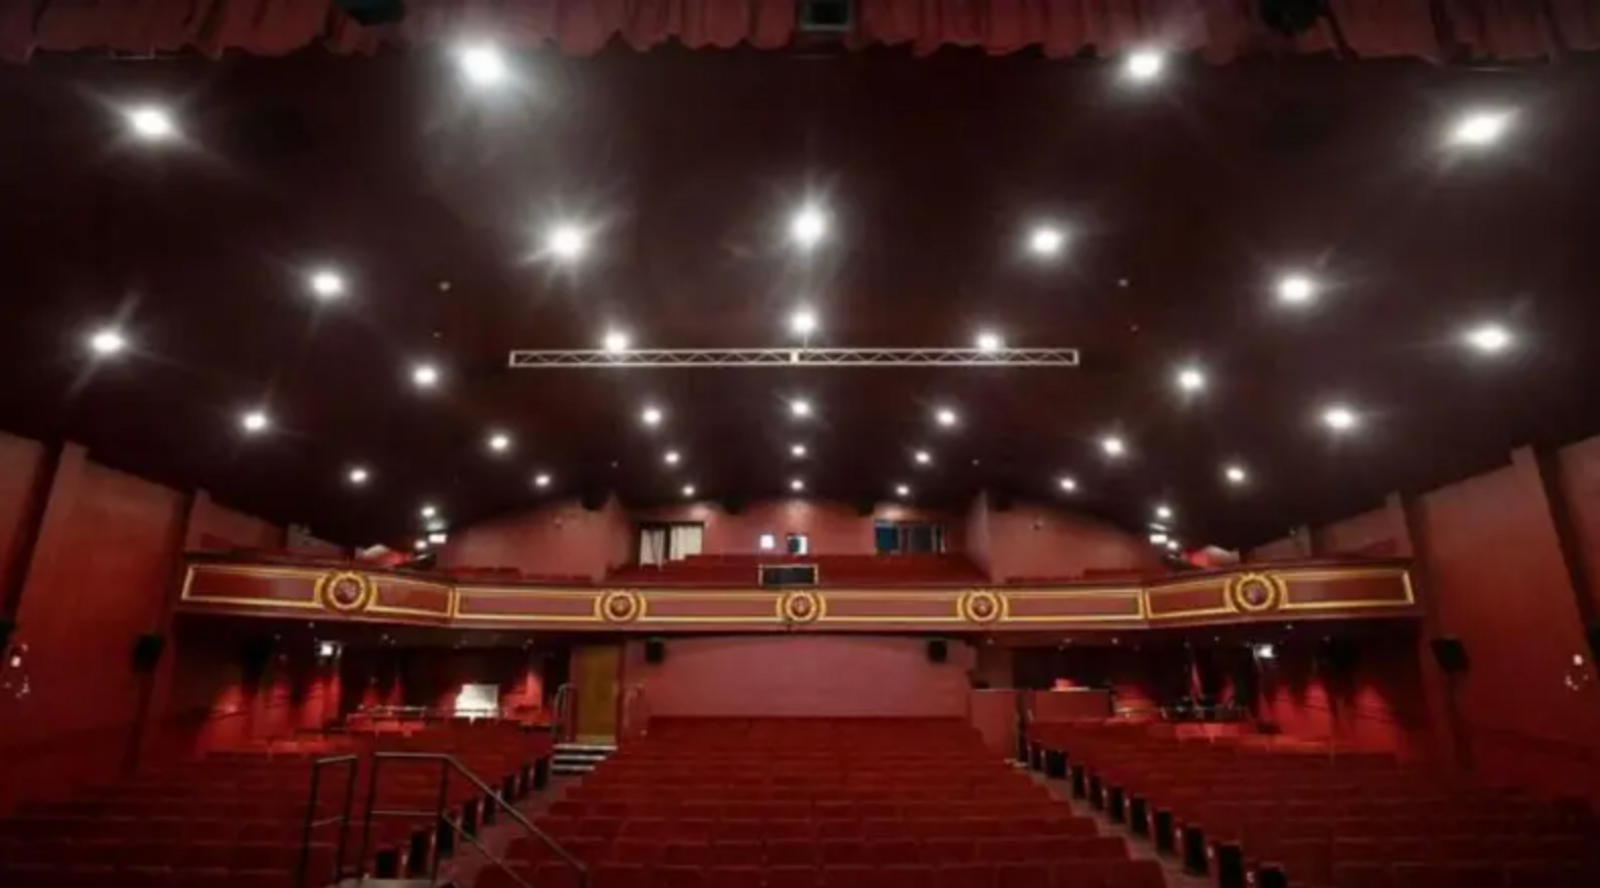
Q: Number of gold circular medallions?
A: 5